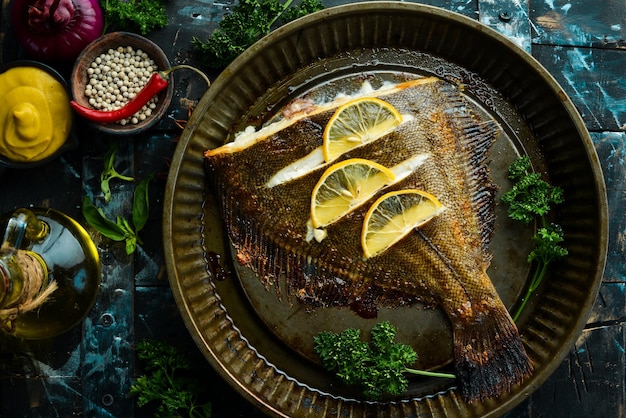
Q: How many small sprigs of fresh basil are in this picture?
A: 2